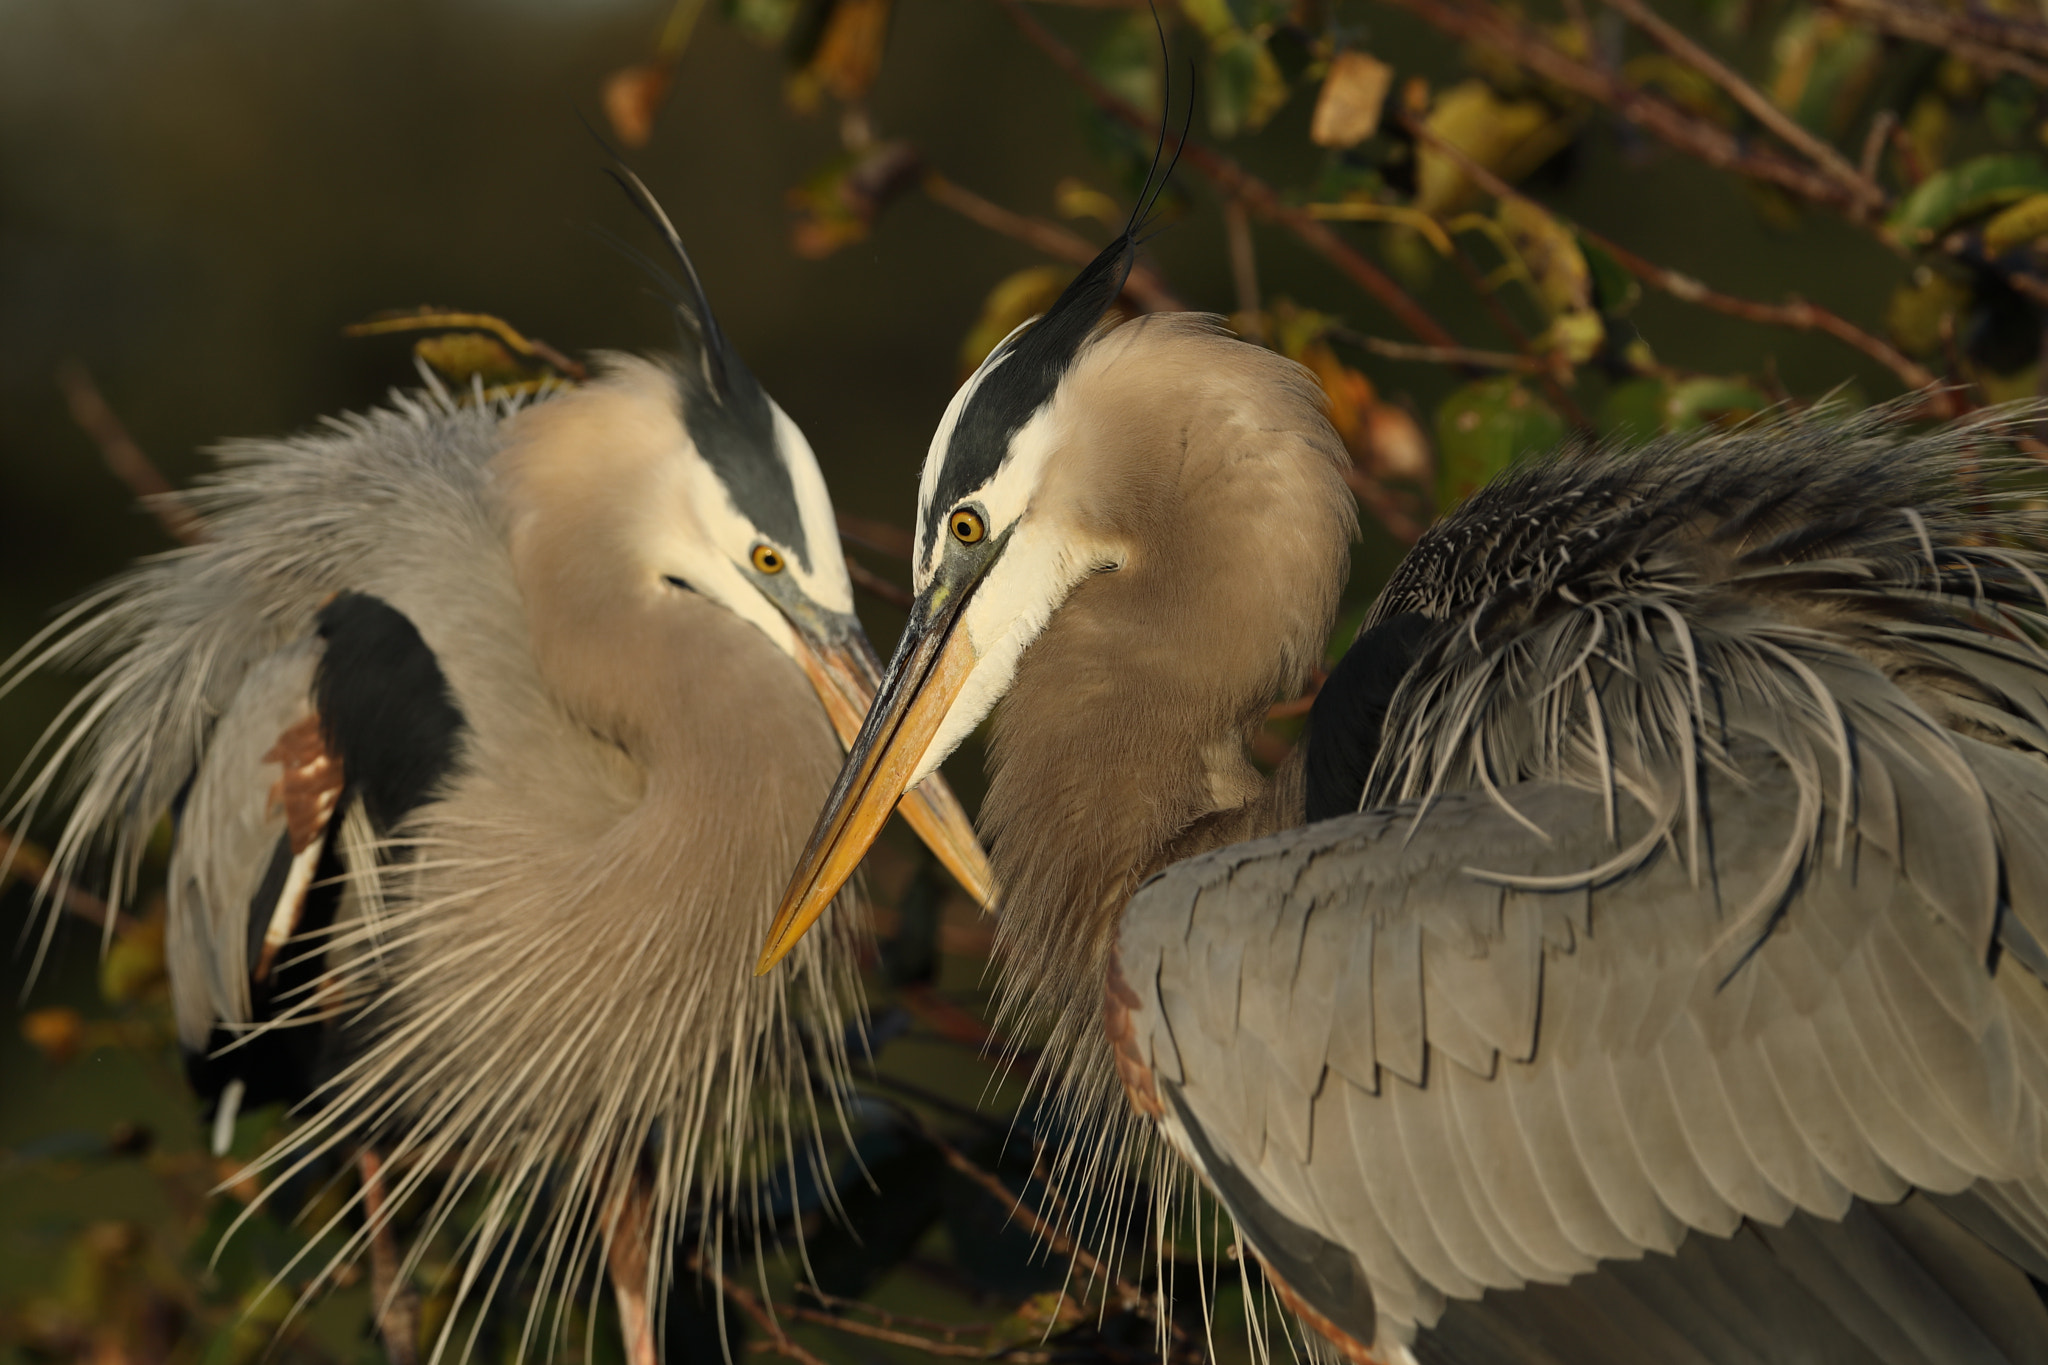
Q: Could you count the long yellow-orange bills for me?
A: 2